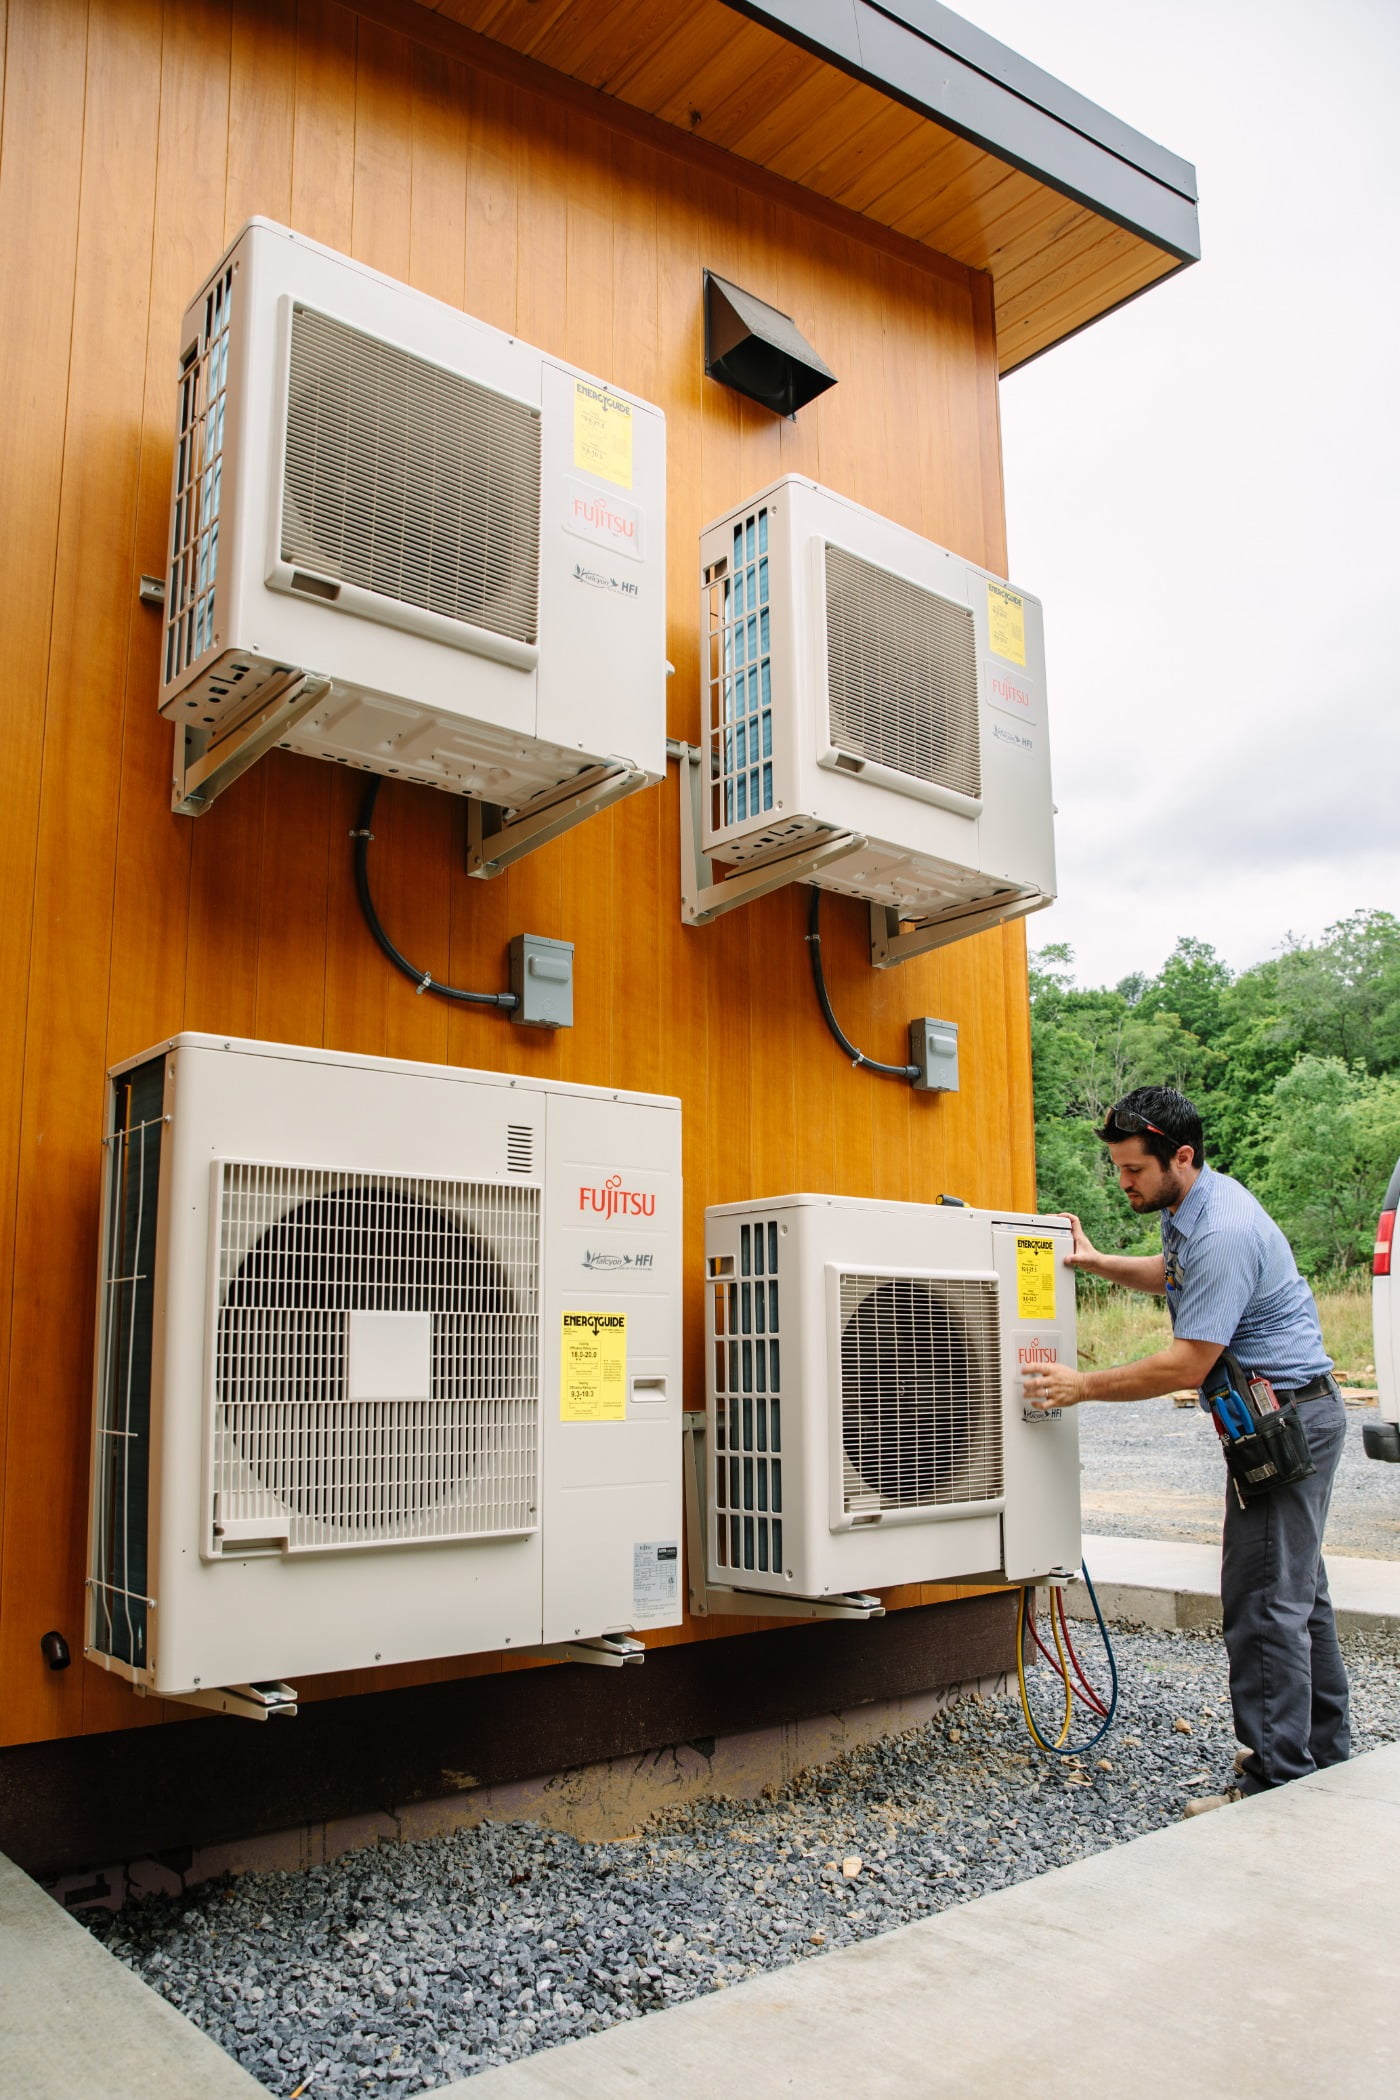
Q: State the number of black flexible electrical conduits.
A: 2